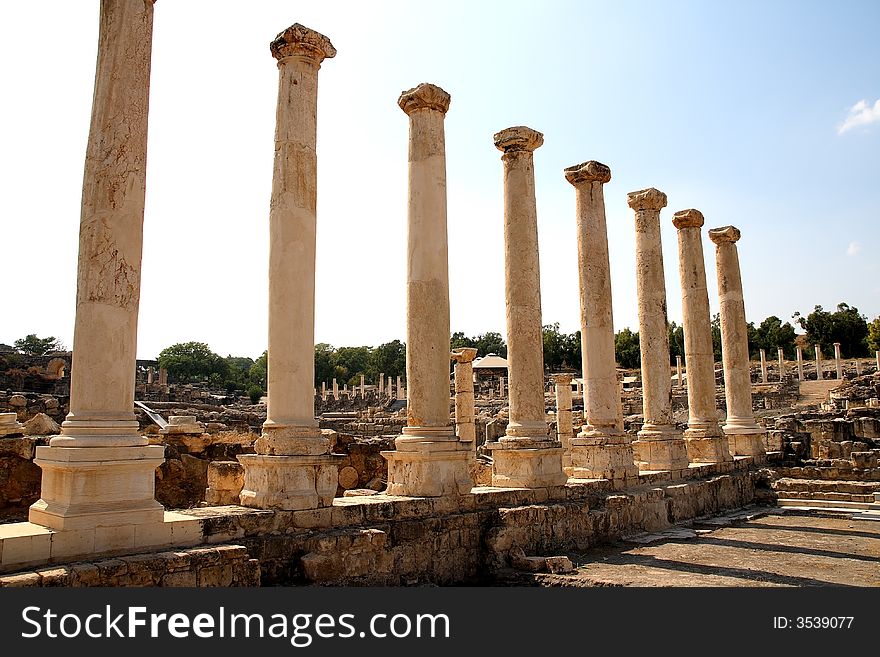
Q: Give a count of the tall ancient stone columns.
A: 8